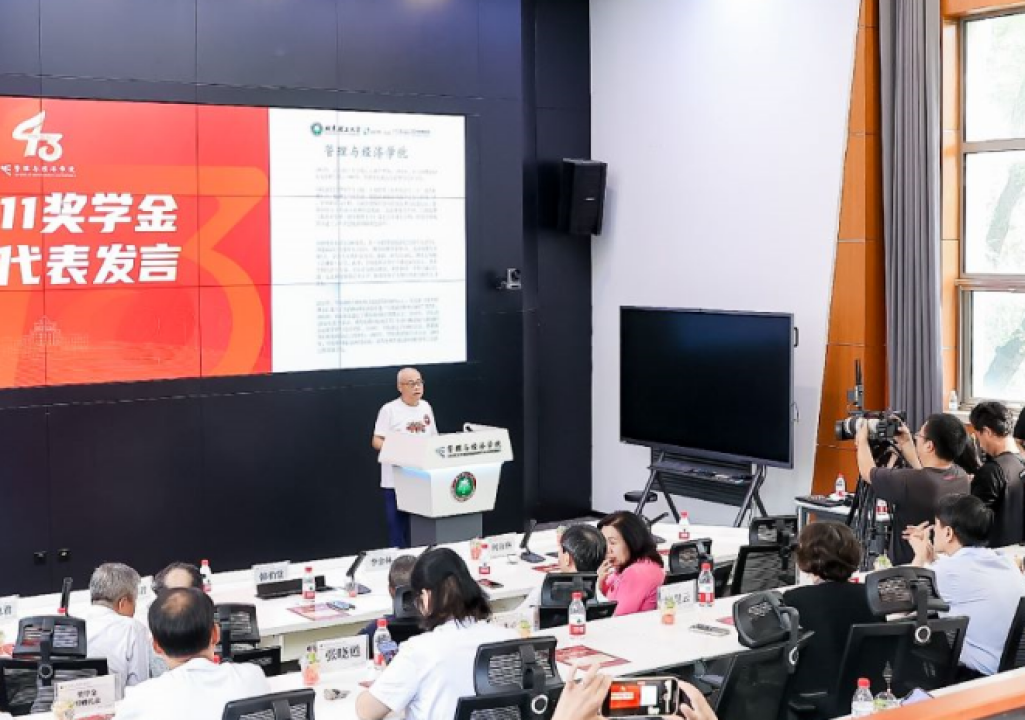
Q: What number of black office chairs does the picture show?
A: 11